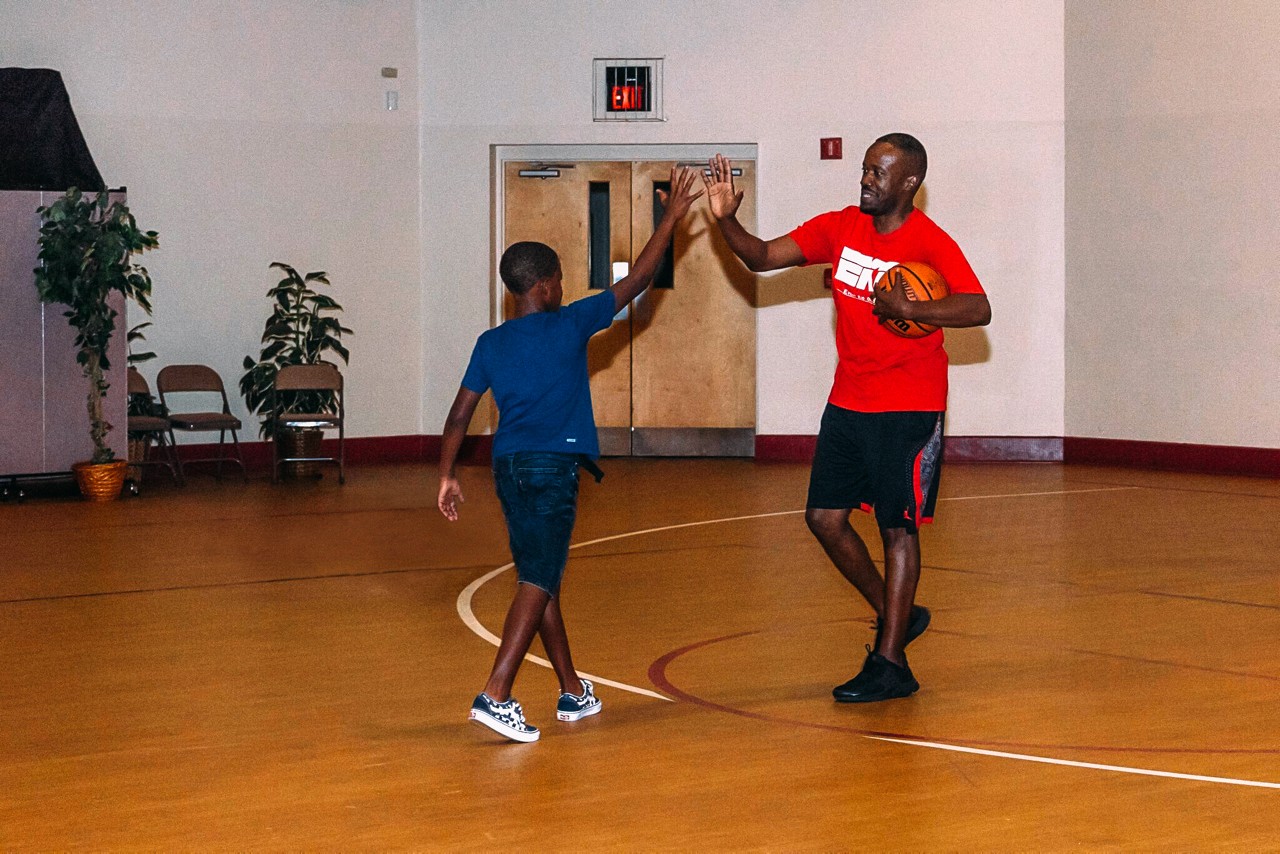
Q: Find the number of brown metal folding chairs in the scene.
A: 3